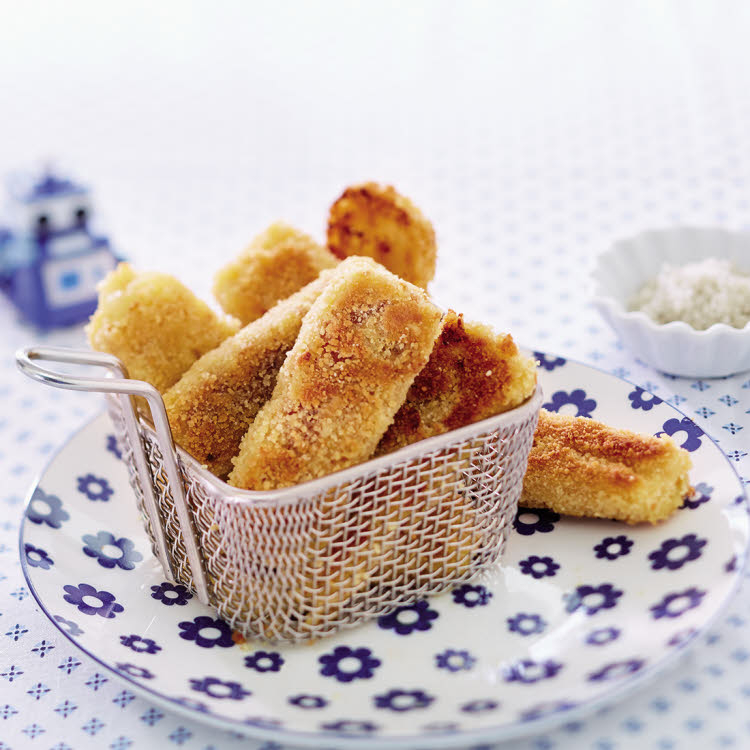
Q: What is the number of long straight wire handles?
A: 1